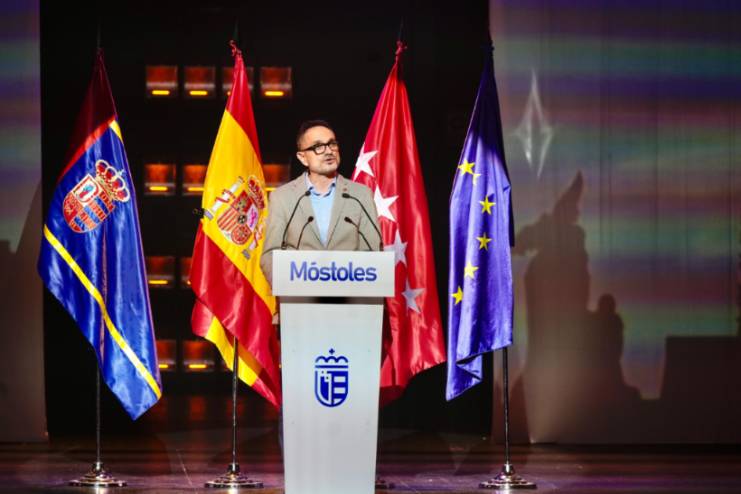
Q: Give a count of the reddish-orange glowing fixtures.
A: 11